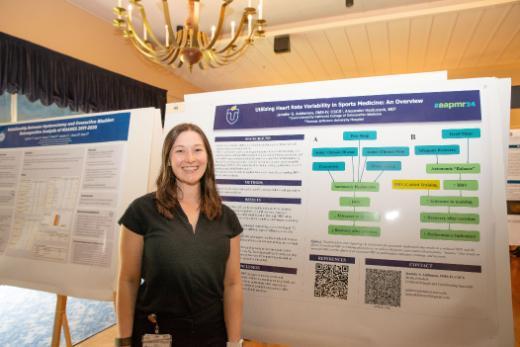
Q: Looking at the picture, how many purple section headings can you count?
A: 6